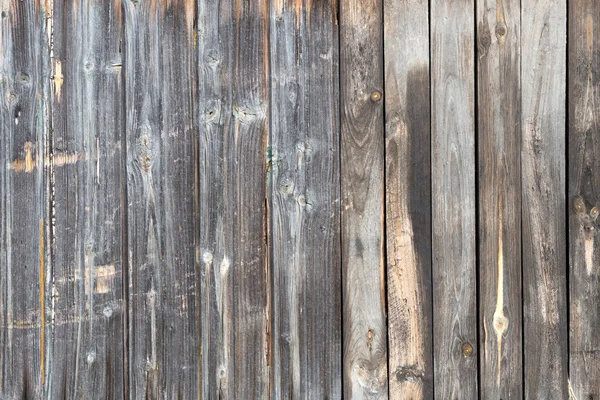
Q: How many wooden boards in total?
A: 11